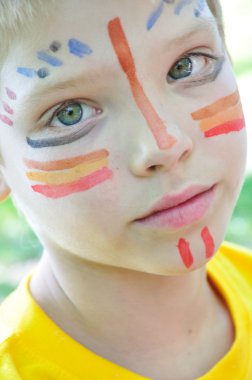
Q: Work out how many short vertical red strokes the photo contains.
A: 2